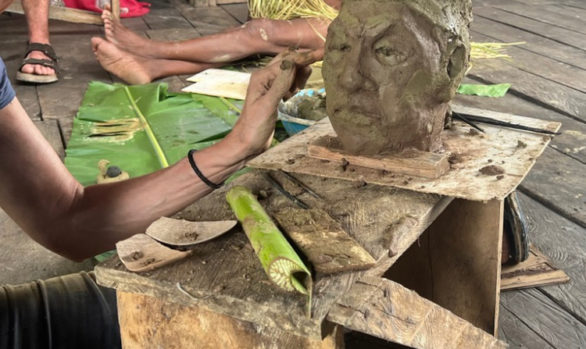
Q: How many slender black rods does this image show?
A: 4